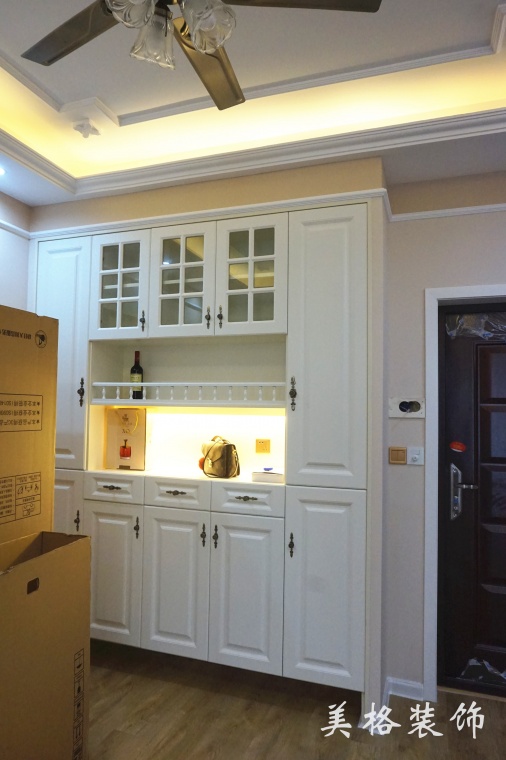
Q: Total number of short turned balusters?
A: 13